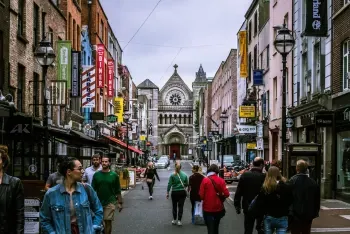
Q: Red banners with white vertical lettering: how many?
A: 2